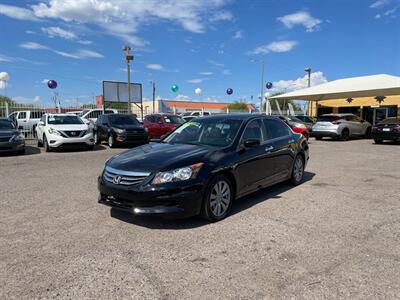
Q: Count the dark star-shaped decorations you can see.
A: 2